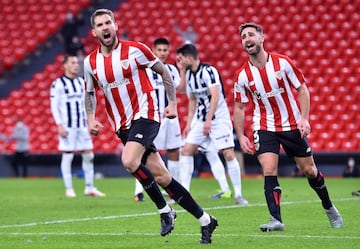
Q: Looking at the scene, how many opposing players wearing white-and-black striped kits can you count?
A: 3